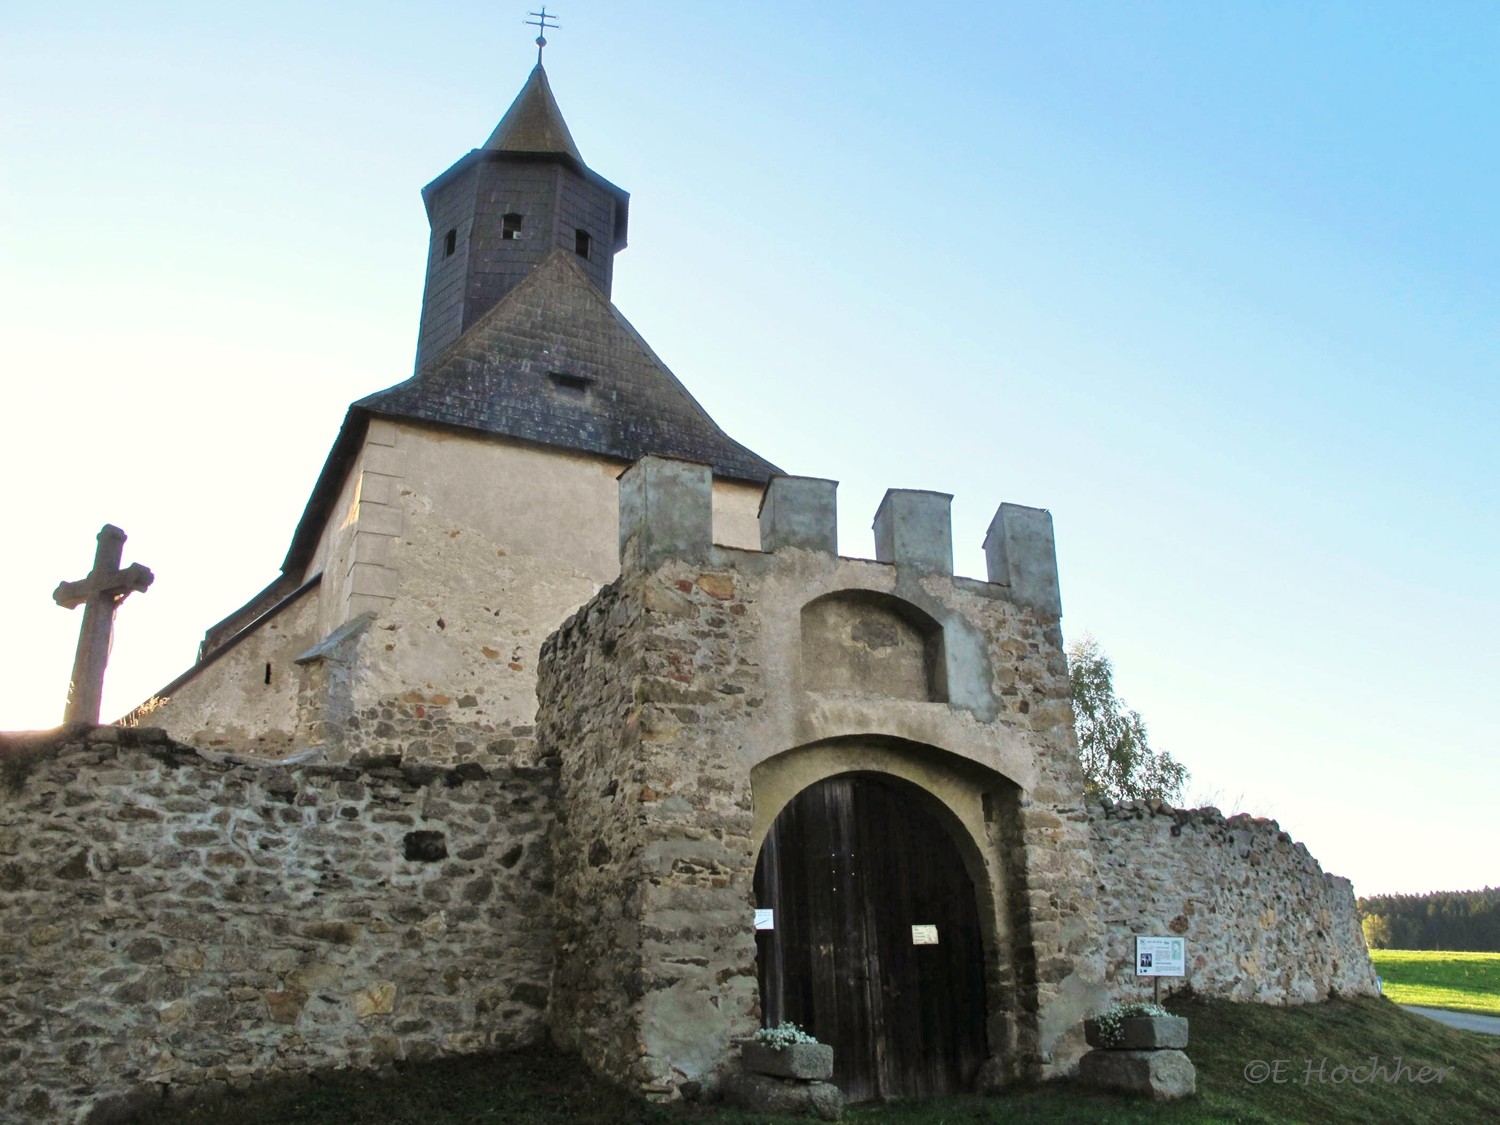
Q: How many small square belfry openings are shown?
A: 3